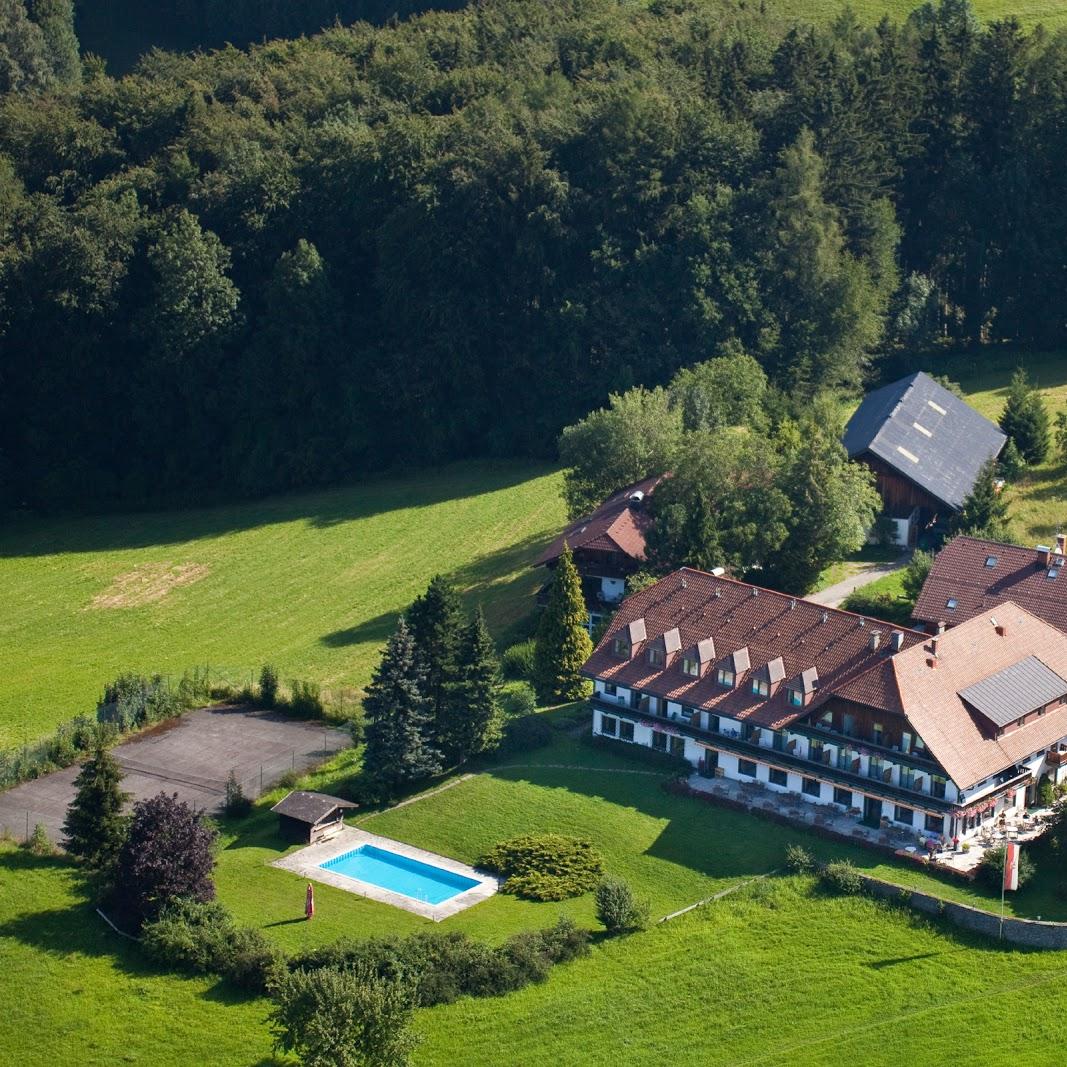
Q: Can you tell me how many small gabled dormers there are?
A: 6